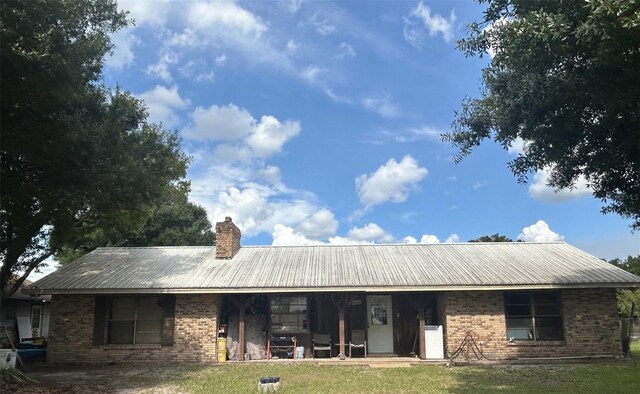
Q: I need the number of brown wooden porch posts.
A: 3